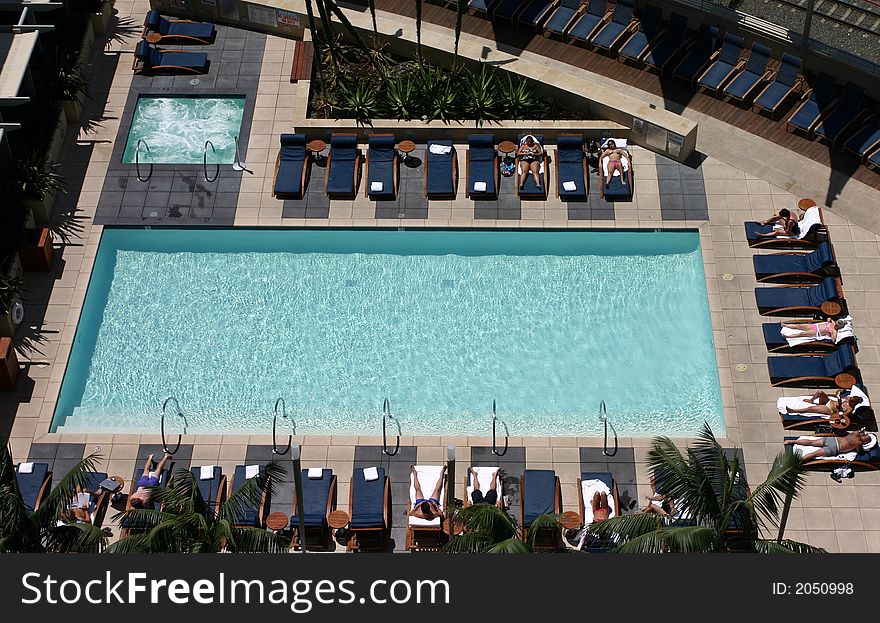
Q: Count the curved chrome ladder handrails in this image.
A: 7